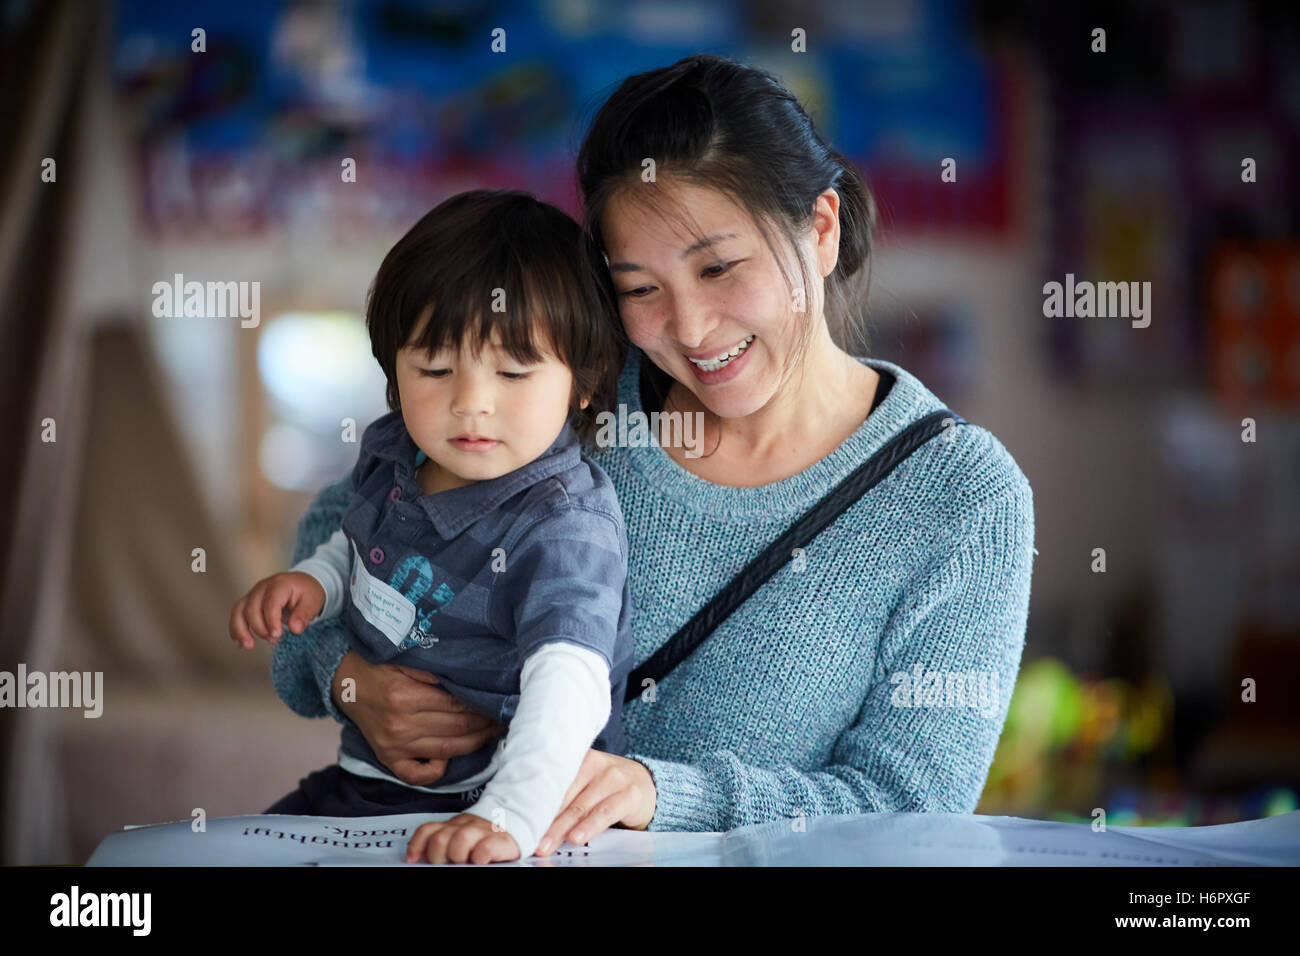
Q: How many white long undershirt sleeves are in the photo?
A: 2